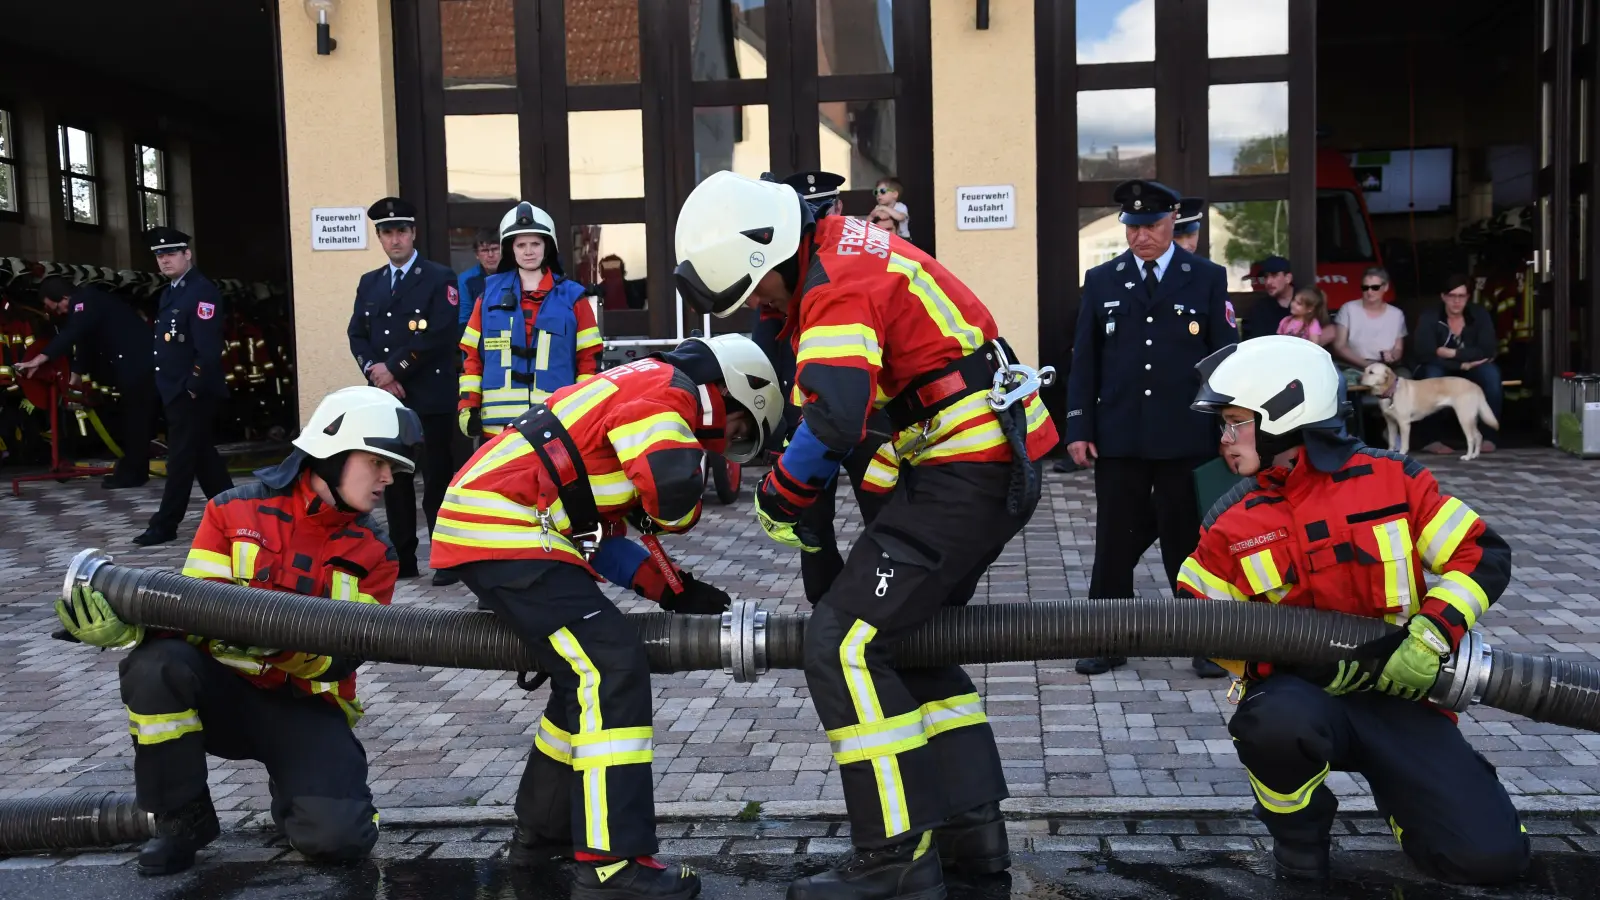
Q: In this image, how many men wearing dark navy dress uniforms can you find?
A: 6